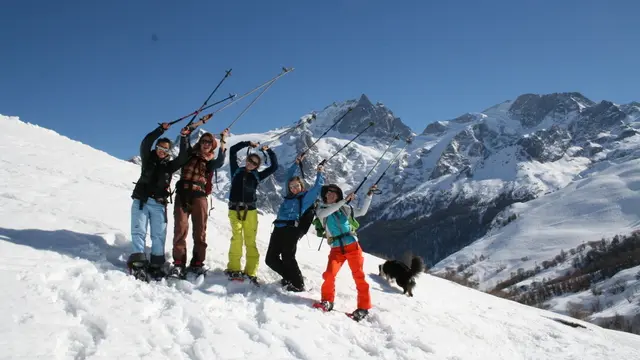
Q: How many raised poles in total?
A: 10